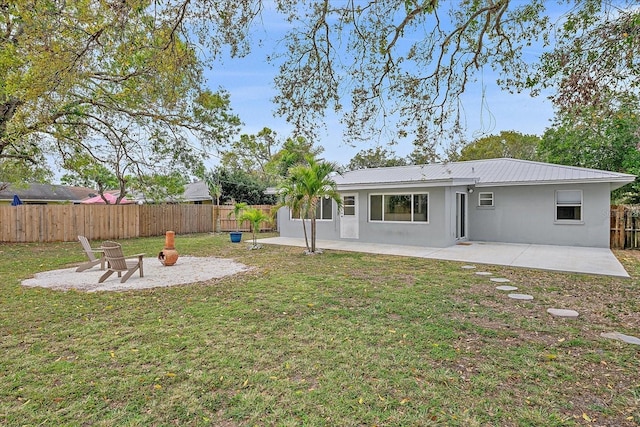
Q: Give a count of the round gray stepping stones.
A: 7